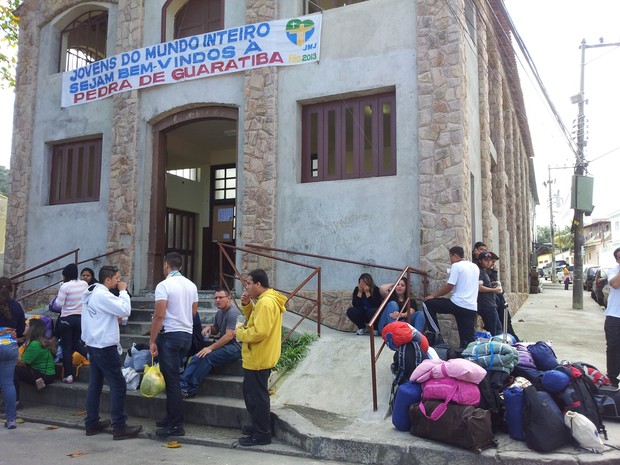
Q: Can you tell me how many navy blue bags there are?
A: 4